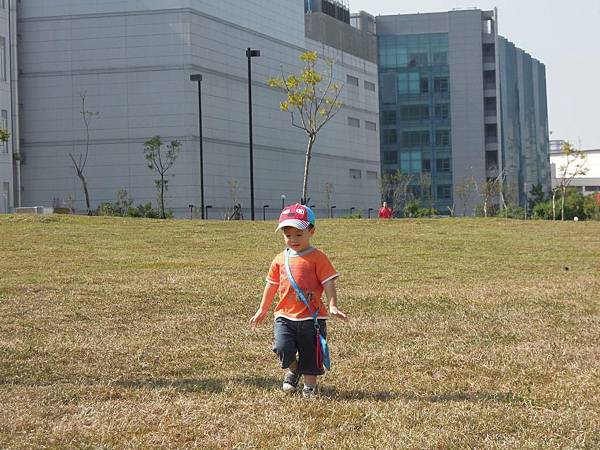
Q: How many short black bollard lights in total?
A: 7